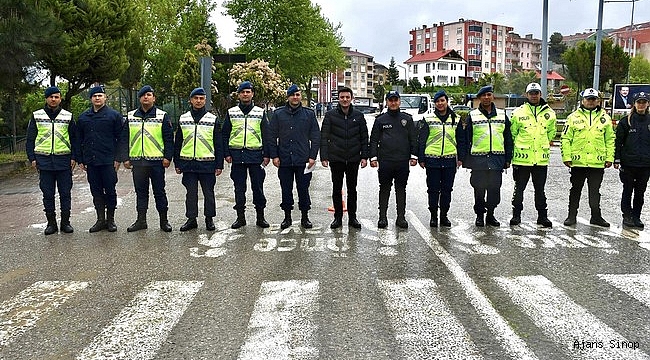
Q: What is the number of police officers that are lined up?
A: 12